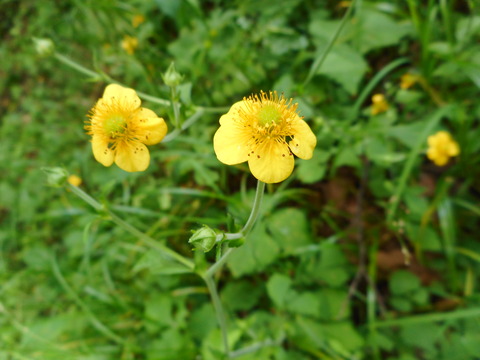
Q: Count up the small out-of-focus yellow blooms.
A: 6